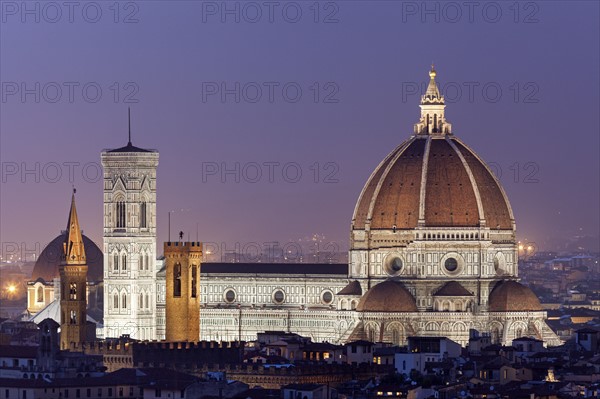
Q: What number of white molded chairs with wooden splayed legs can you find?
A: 0